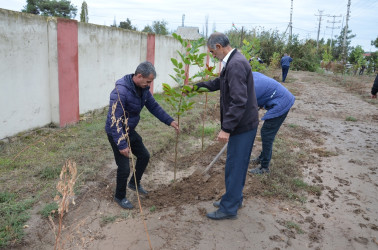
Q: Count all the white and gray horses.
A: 0